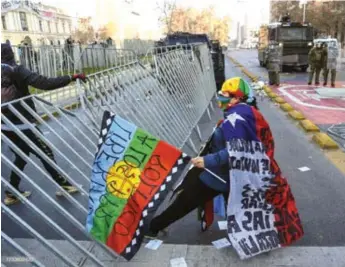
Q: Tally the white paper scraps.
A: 5